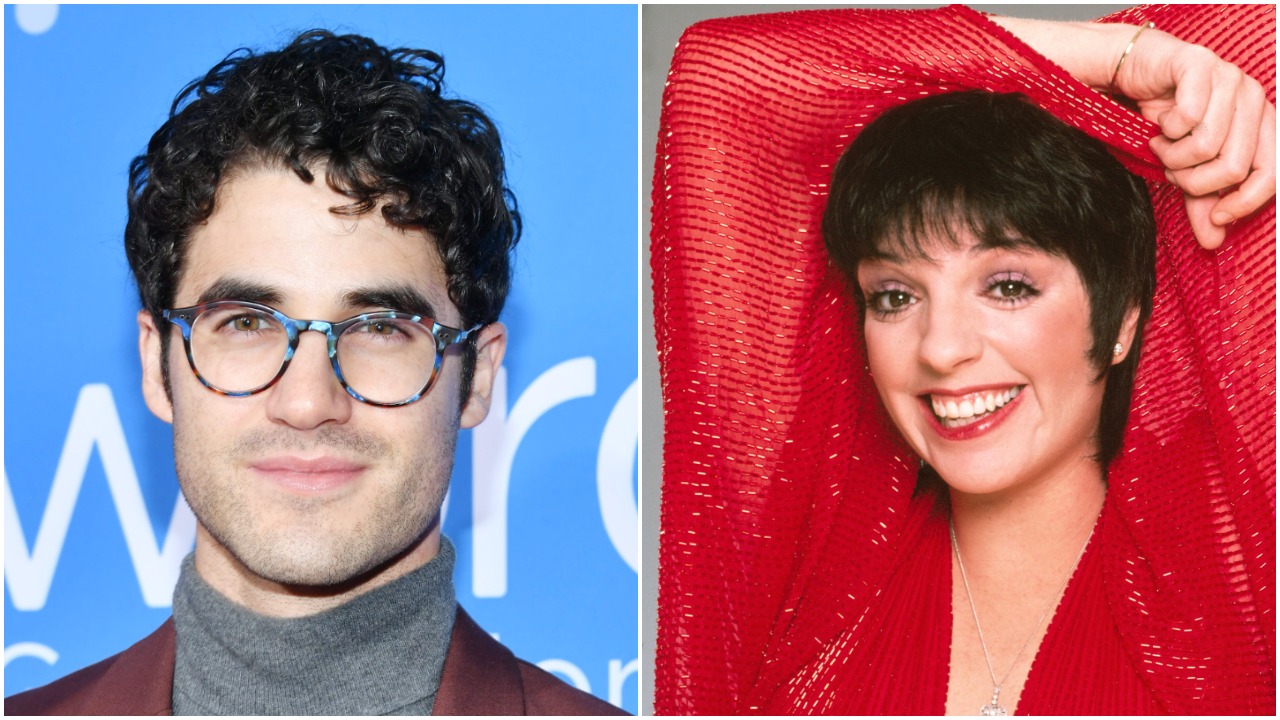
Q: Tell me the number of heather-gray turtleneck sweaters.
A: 1